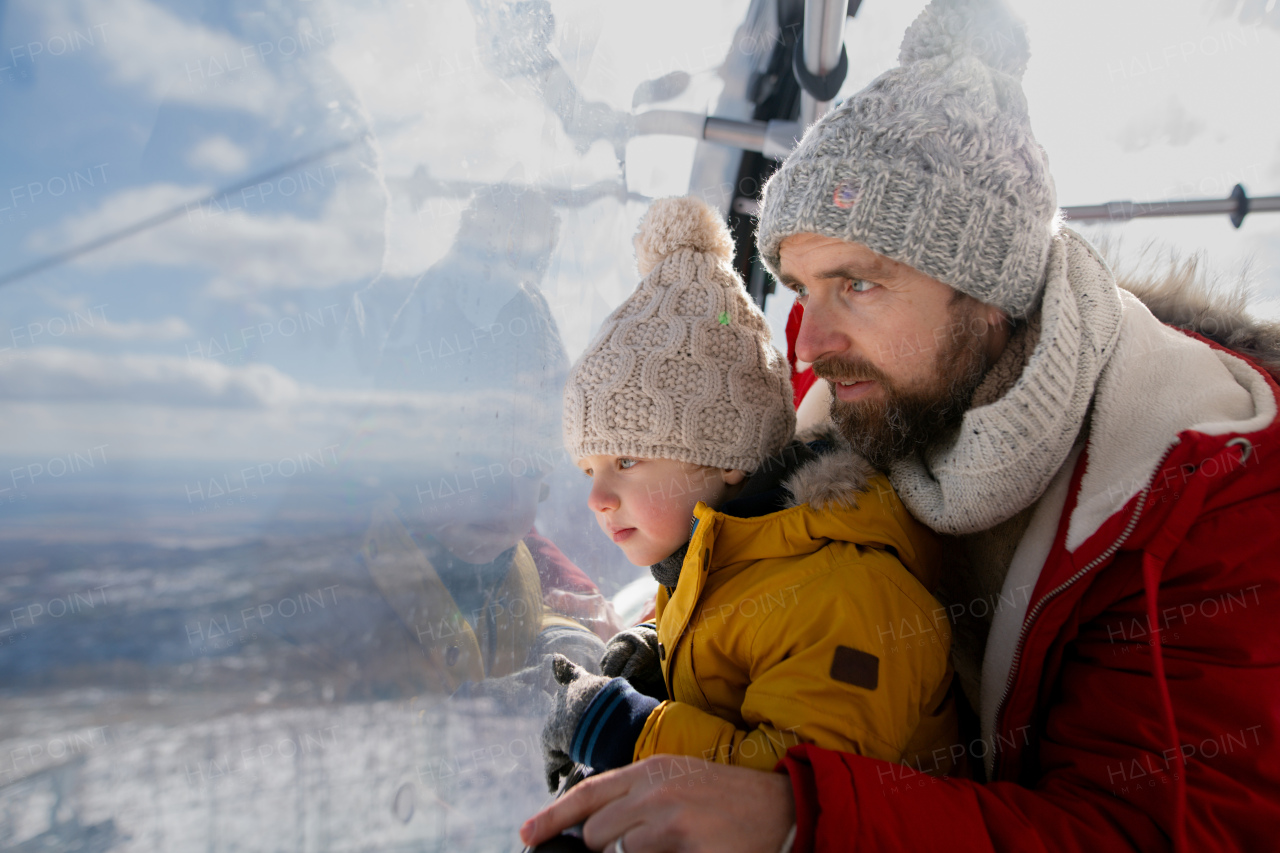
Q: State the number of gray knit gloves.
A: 2